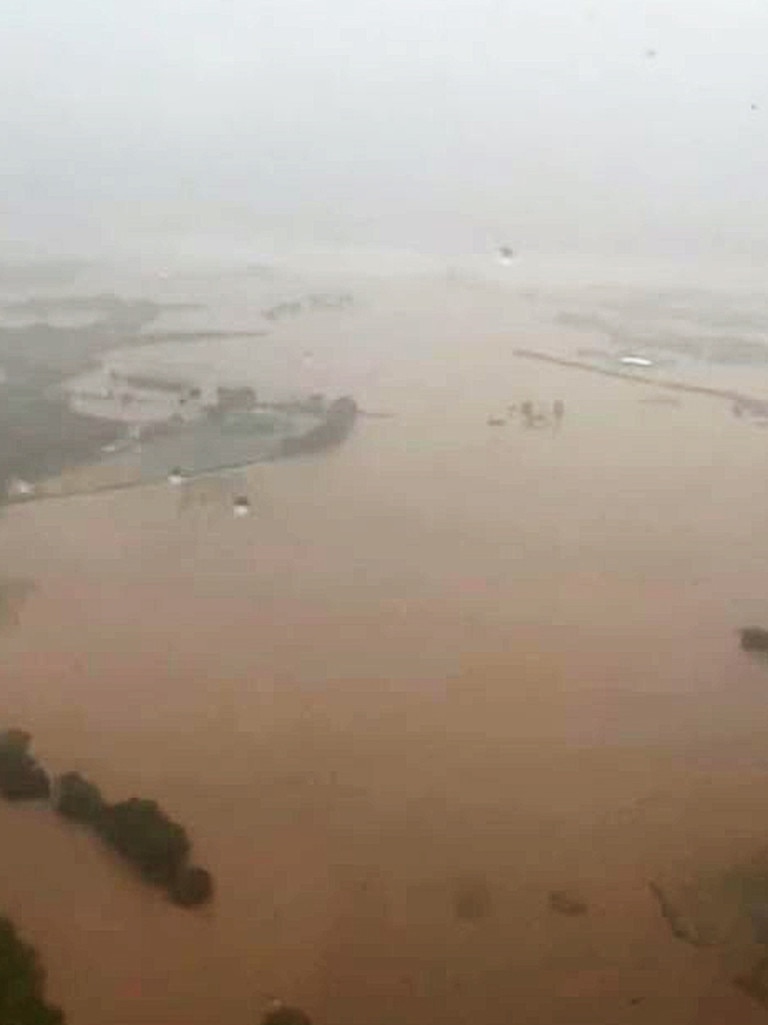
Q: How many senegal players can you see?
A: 0